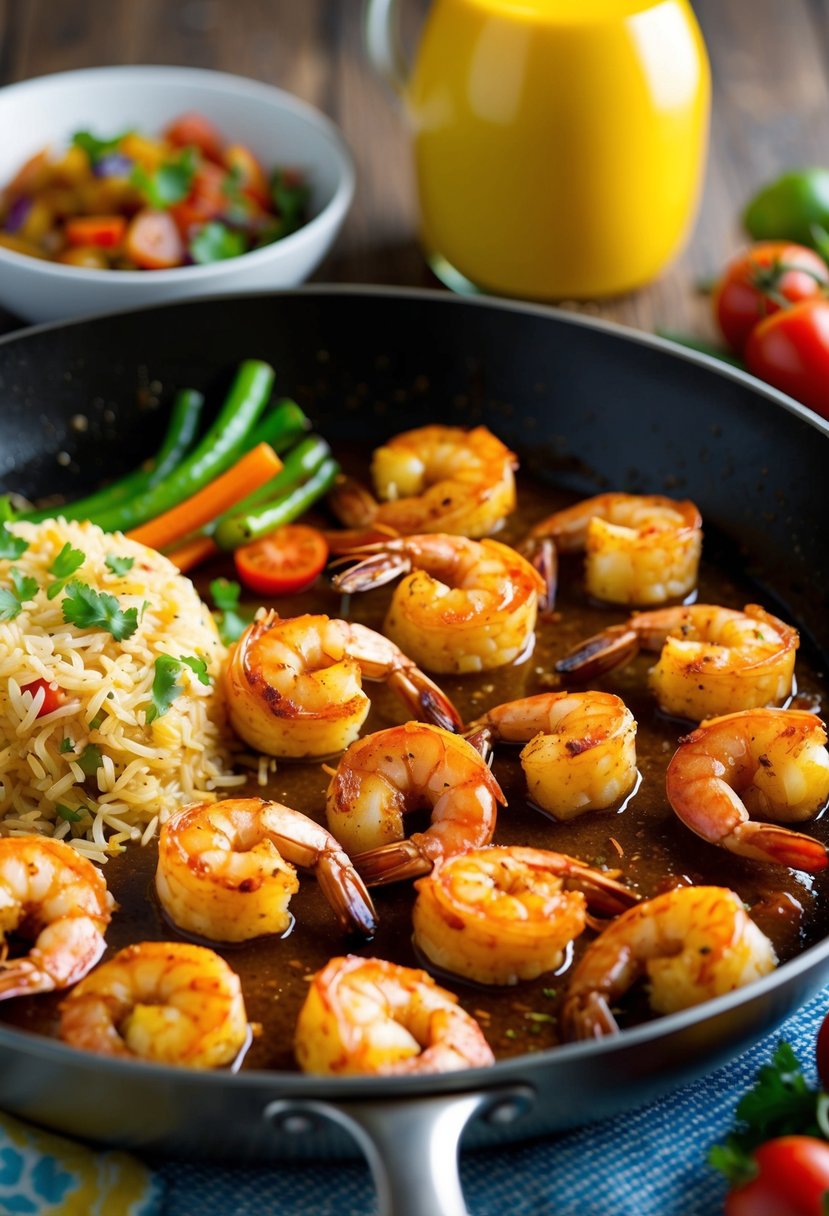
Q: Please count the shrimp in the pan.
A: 14